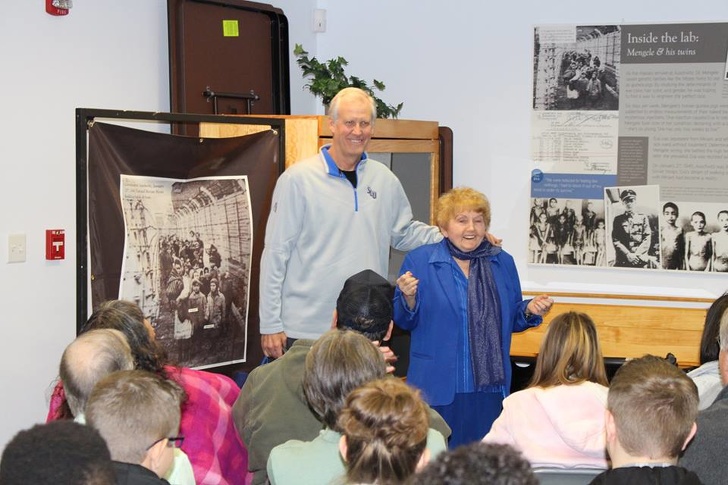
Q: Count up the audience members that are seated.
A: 12